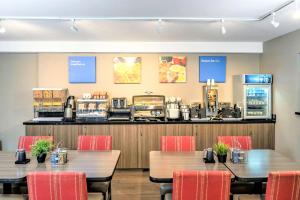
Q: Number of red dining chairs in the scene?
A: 7